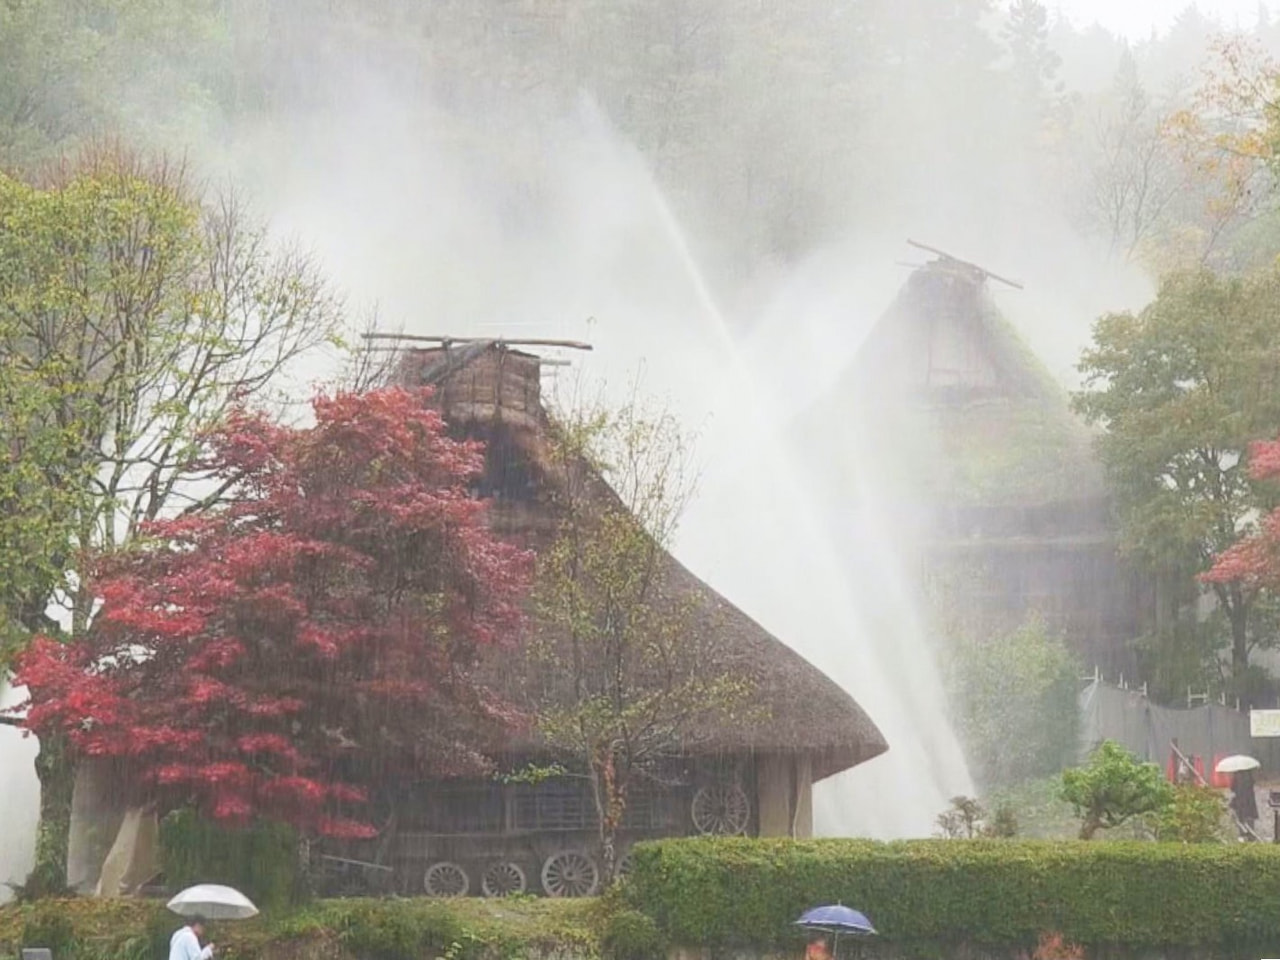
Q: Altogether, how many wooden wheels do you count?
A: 5